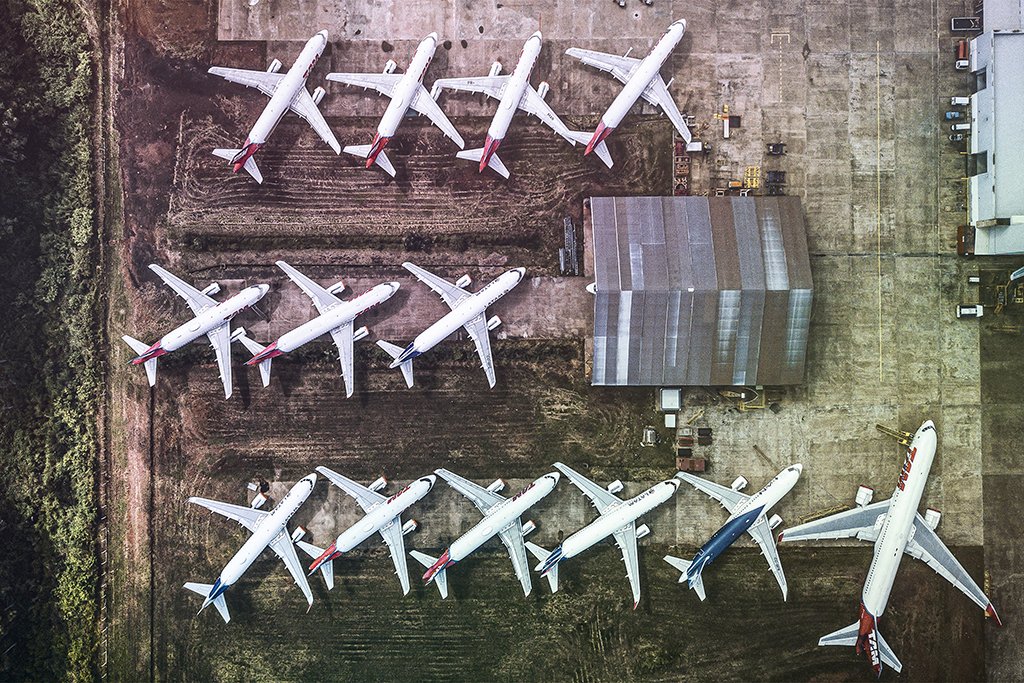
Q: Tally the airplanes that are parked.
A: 13